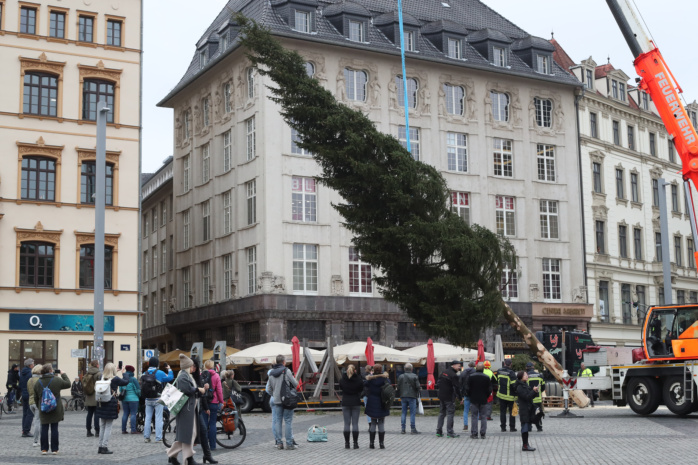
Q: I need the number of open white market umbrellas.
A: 3